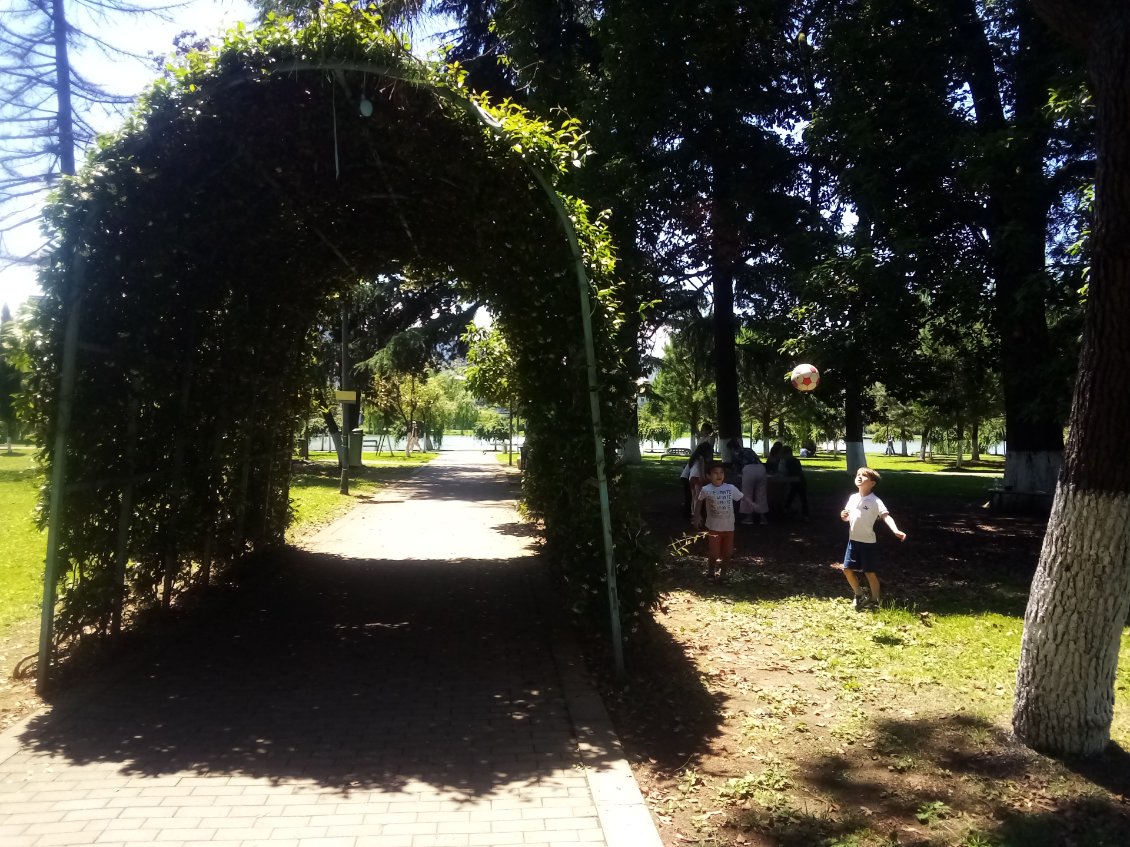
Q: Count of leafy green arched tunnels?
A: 1